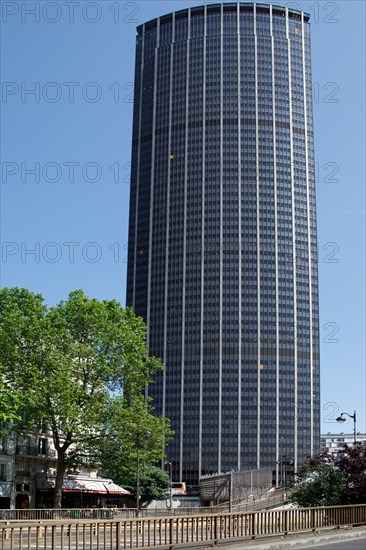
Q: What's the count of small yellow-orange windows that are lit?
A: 4